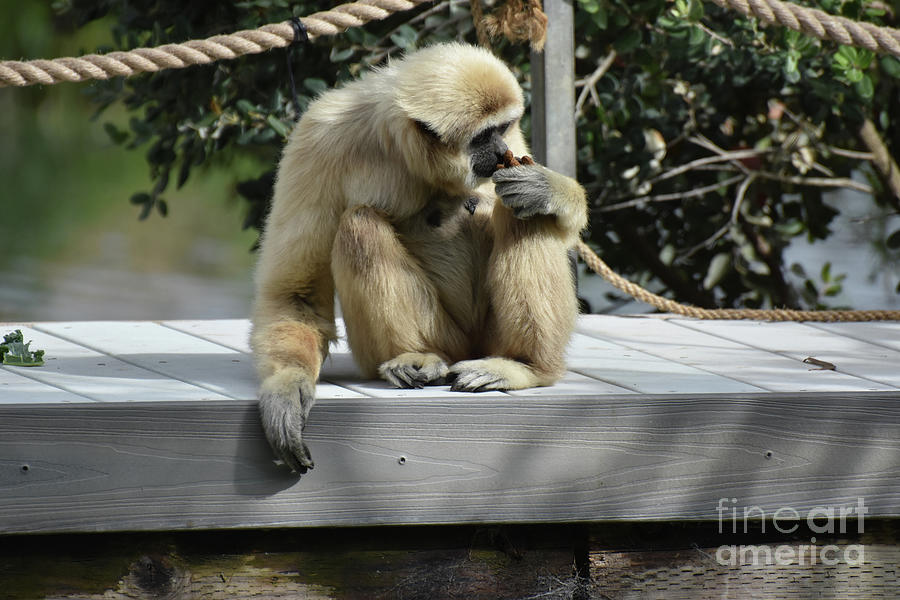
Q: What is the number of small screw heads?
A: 3